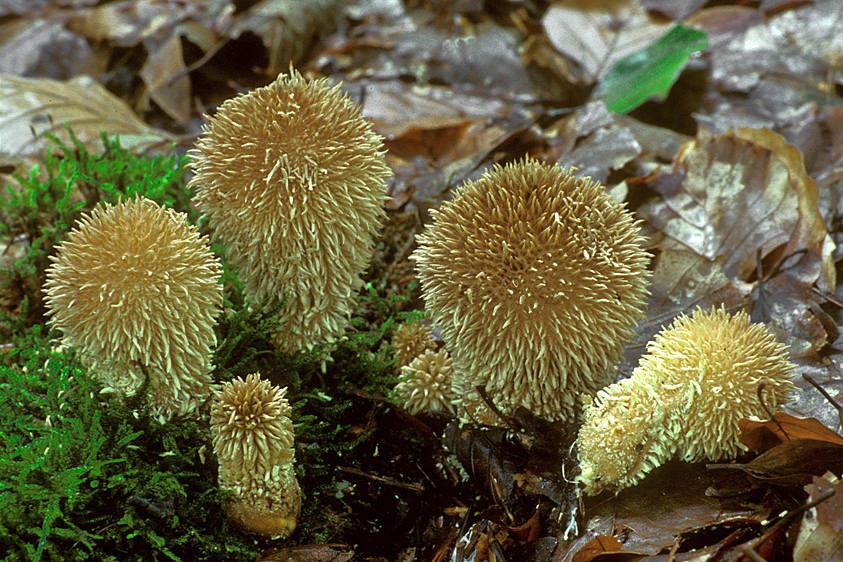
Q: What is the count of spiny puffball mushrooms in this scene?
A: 7